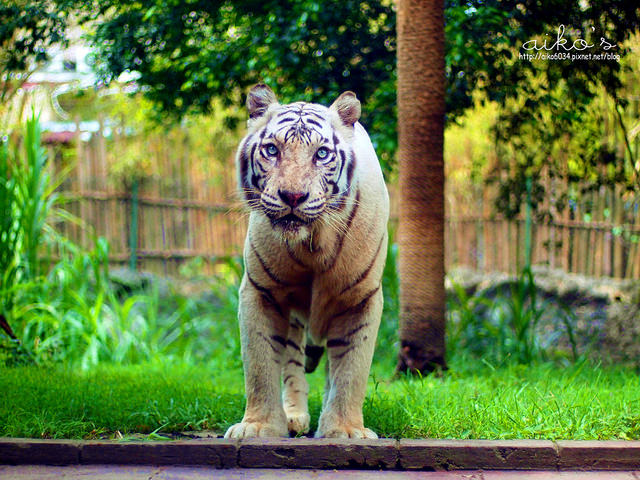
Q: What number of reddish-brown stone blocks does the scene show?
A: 5